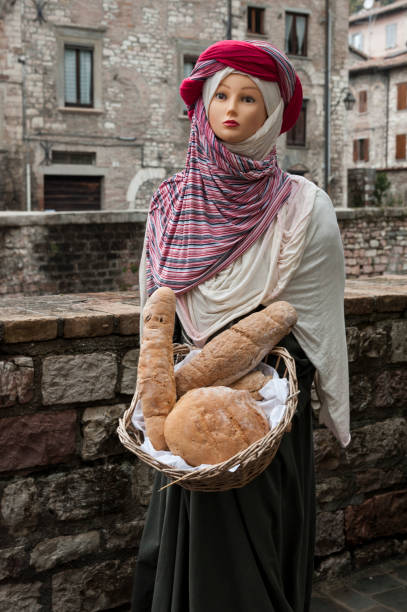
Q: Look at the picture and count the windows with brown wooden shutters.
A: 4